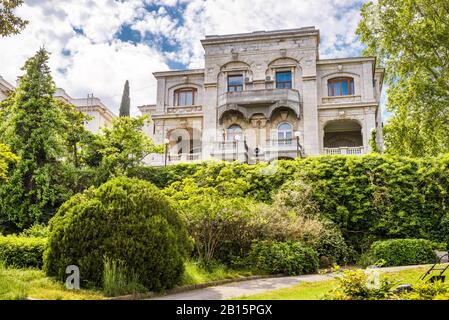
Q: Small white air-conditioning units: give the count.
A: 2